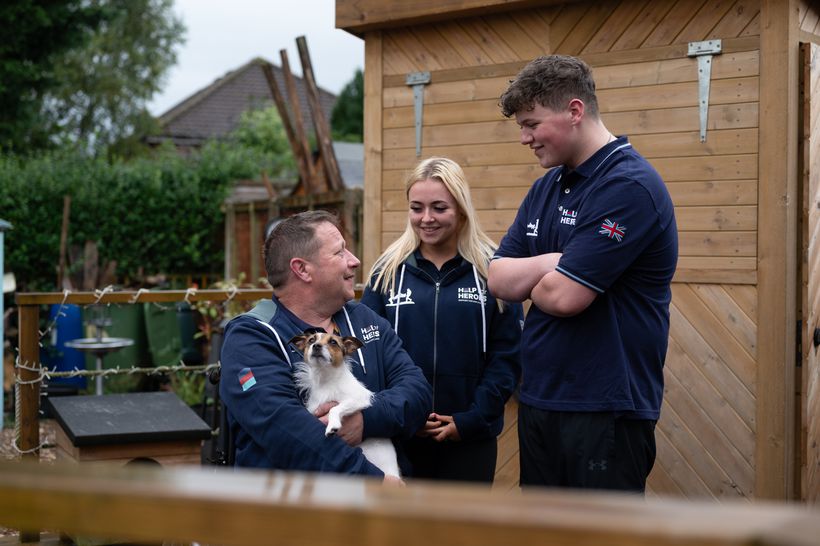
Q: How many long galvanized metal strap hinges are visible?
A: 2